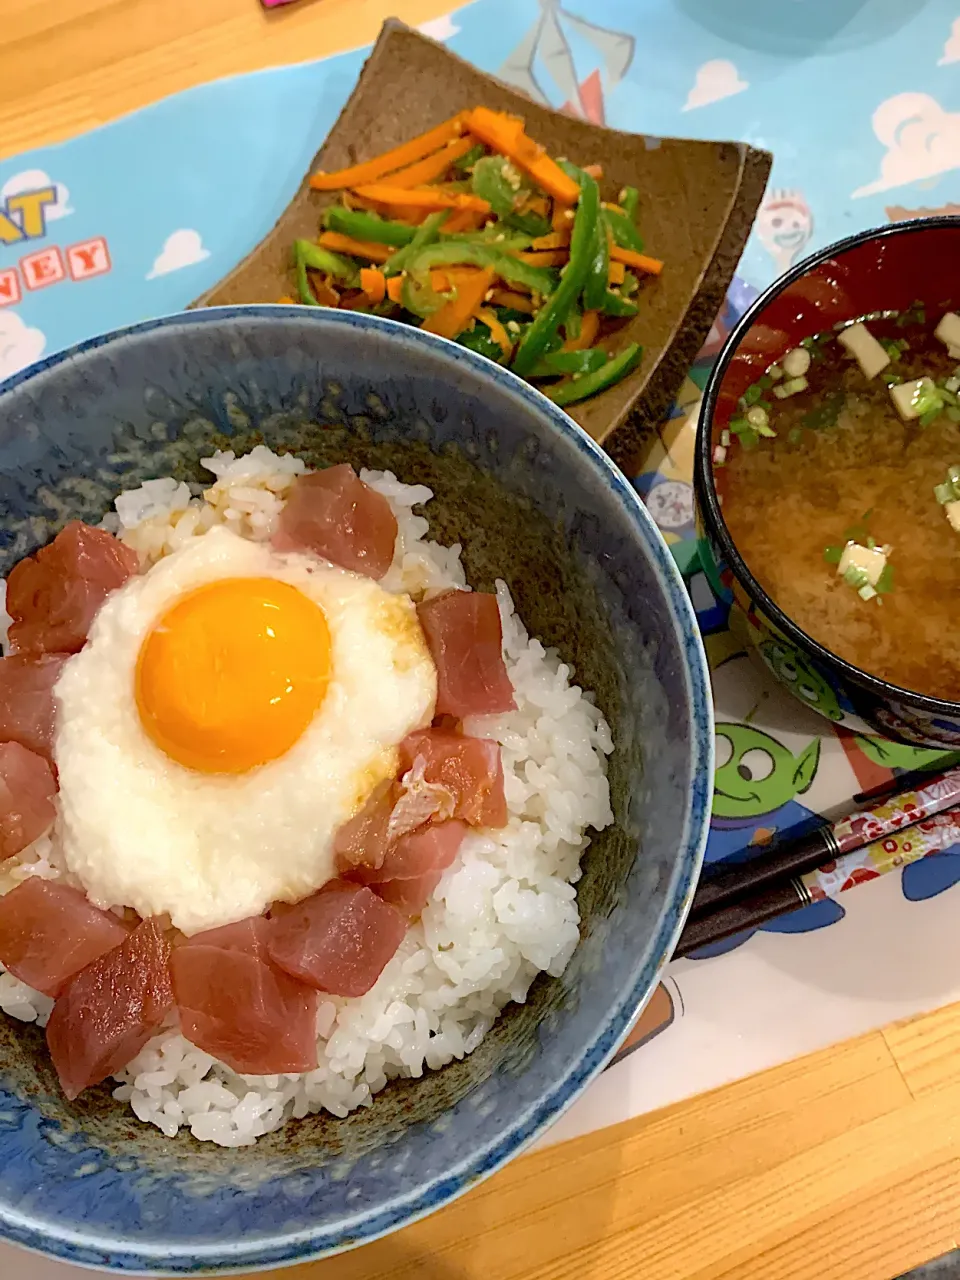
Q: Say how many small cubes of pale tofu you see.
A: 5